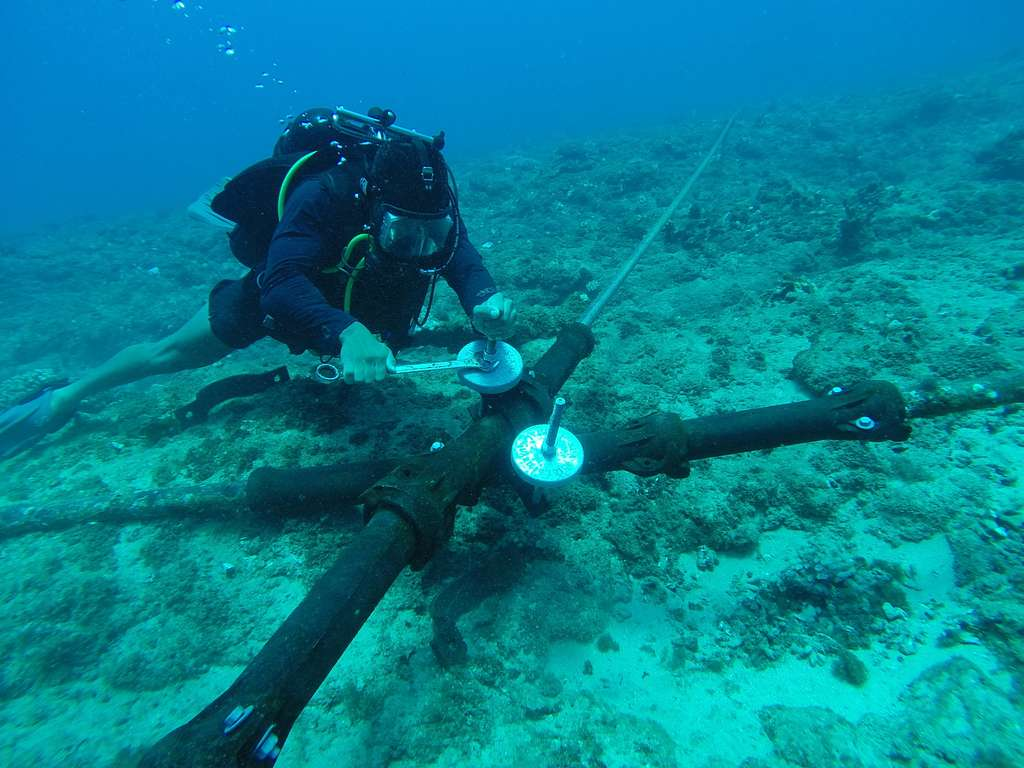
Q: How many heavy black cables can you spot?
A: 2